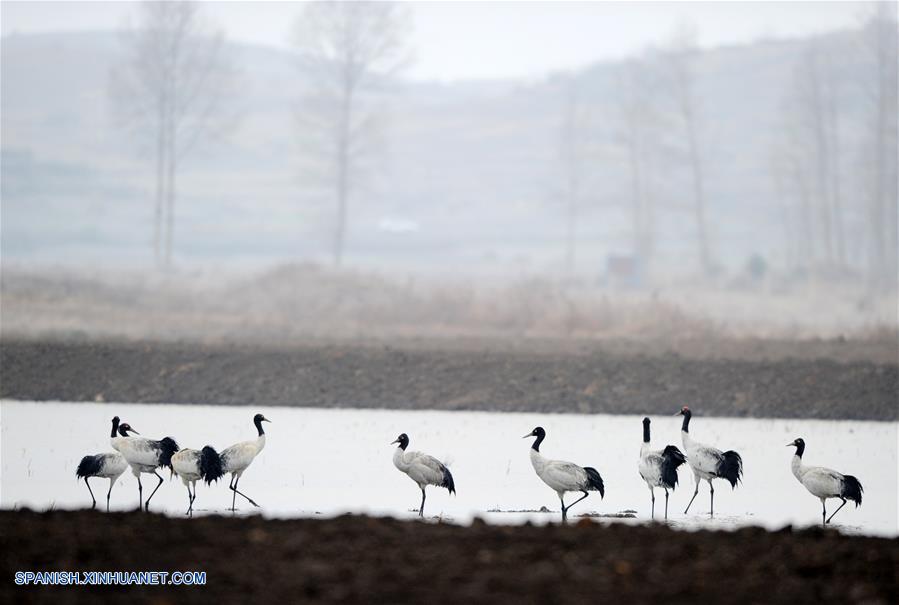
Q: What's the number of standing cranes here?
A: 9